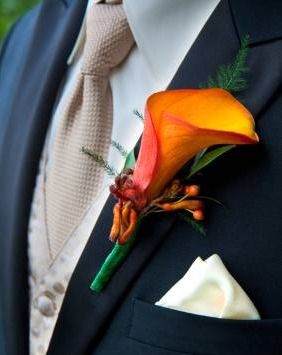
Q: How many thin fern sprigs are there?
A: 5